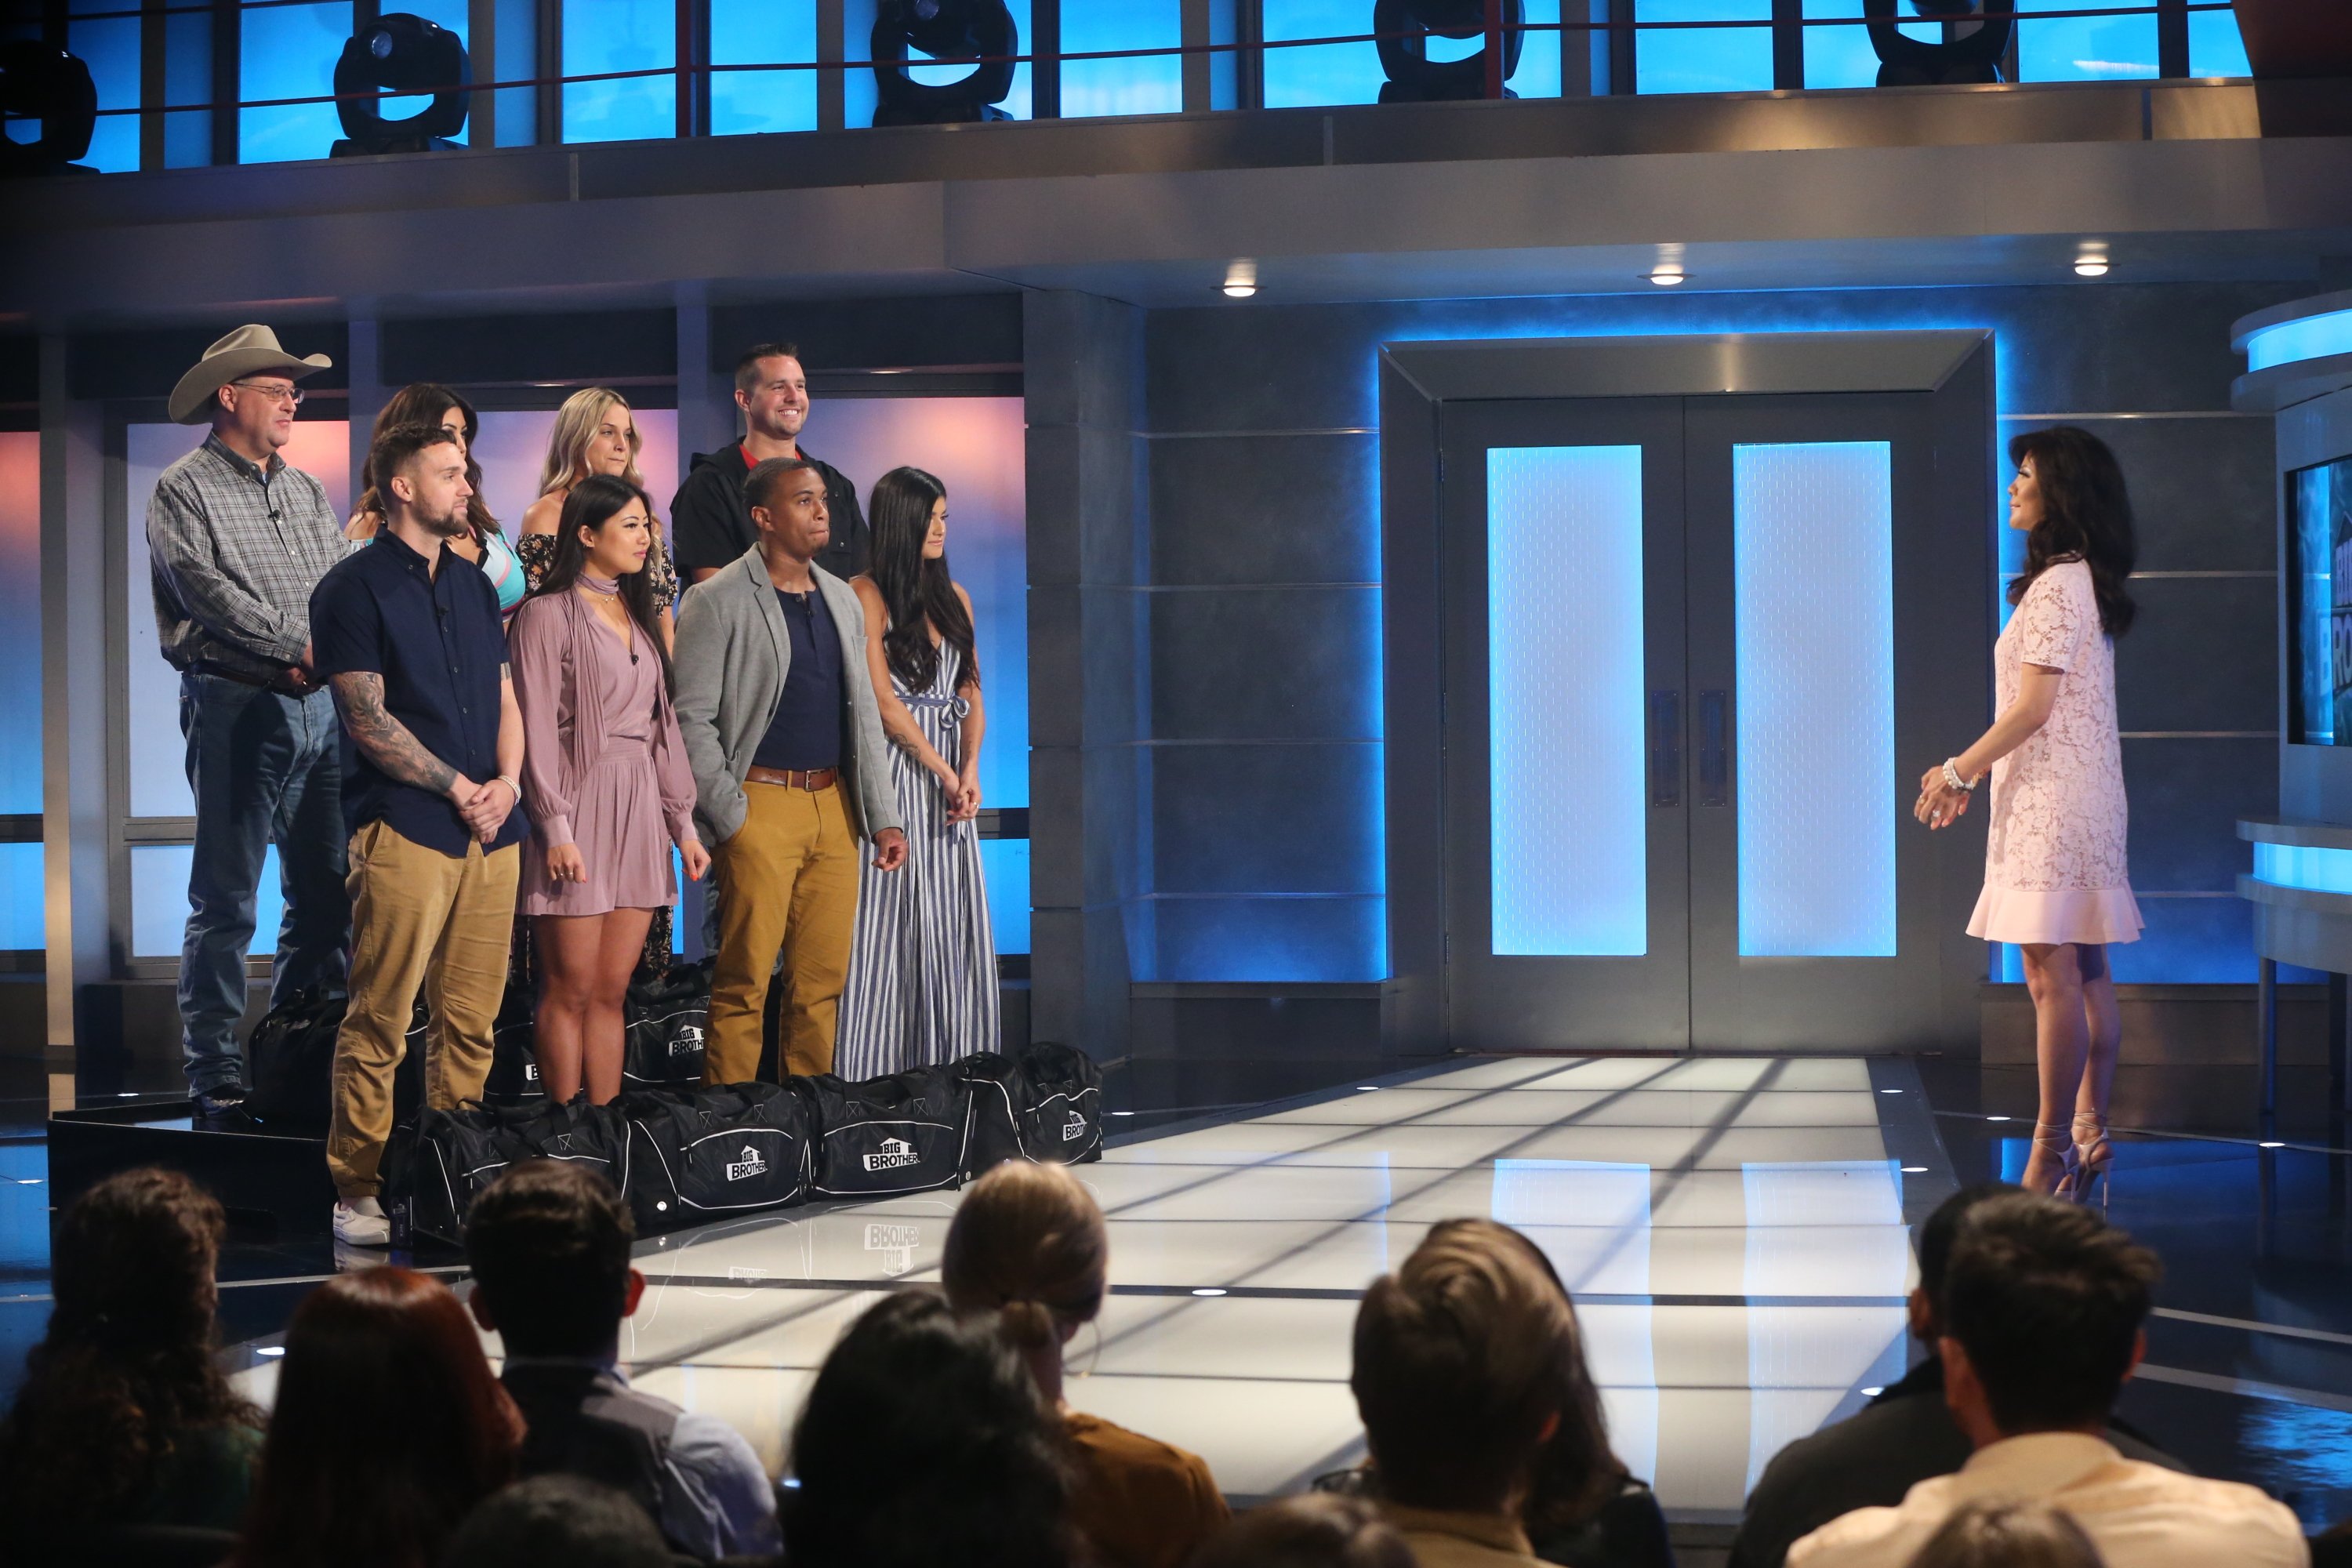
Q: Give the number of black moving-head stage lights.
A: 5